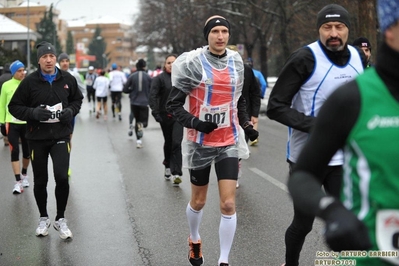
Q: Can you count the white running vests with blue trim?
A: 1